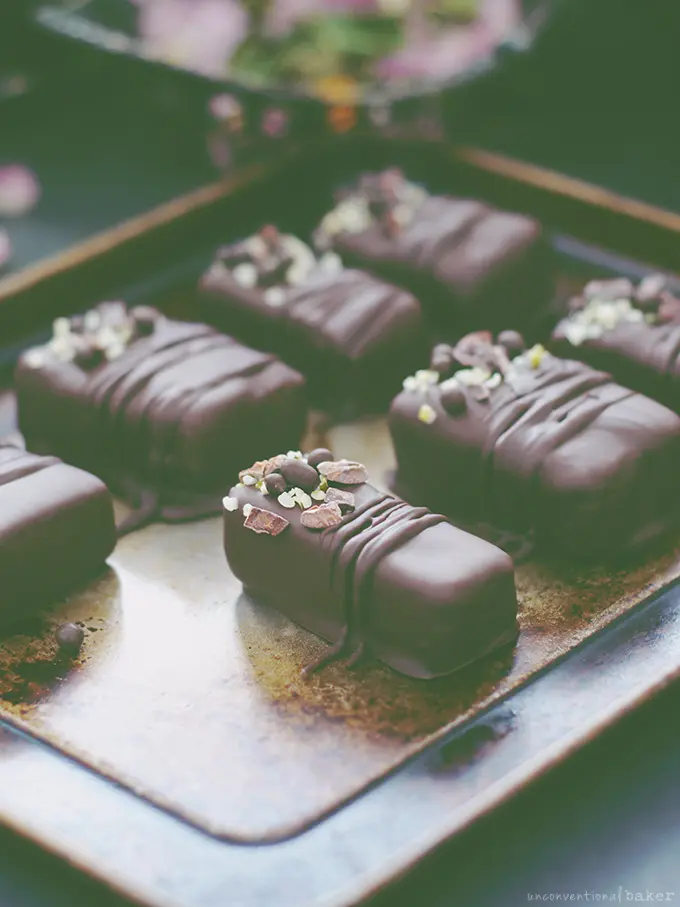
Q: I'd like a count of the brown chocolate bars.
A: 7